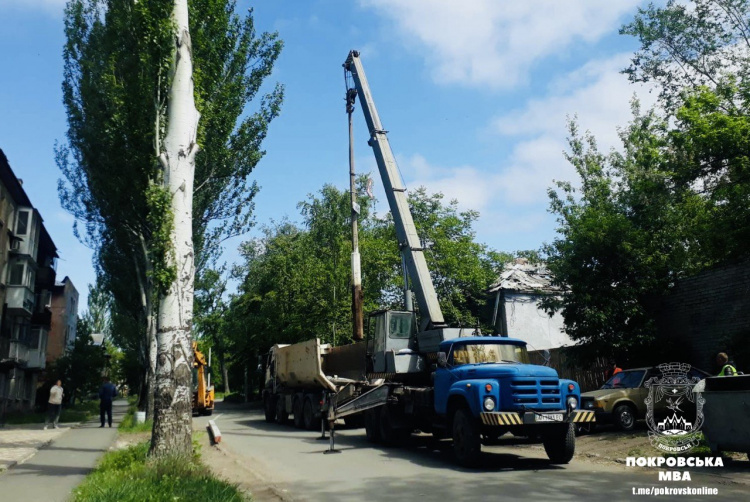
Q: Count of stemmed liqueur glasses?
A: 0